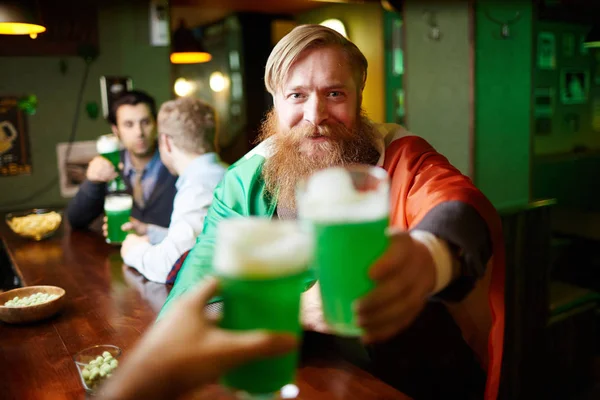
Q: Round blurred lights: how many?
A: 2